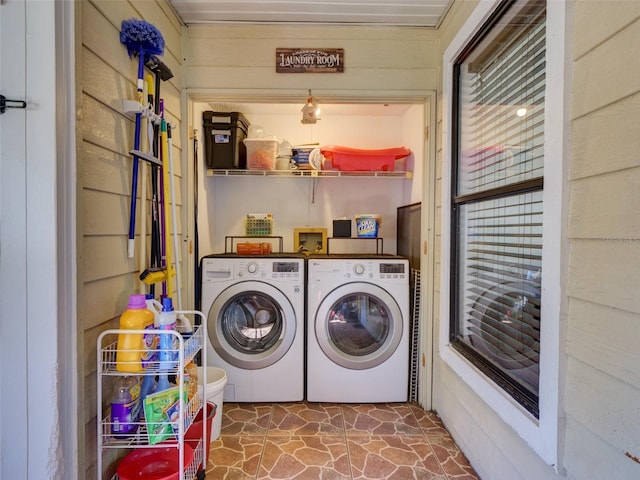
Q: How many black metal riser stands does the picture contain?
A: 2